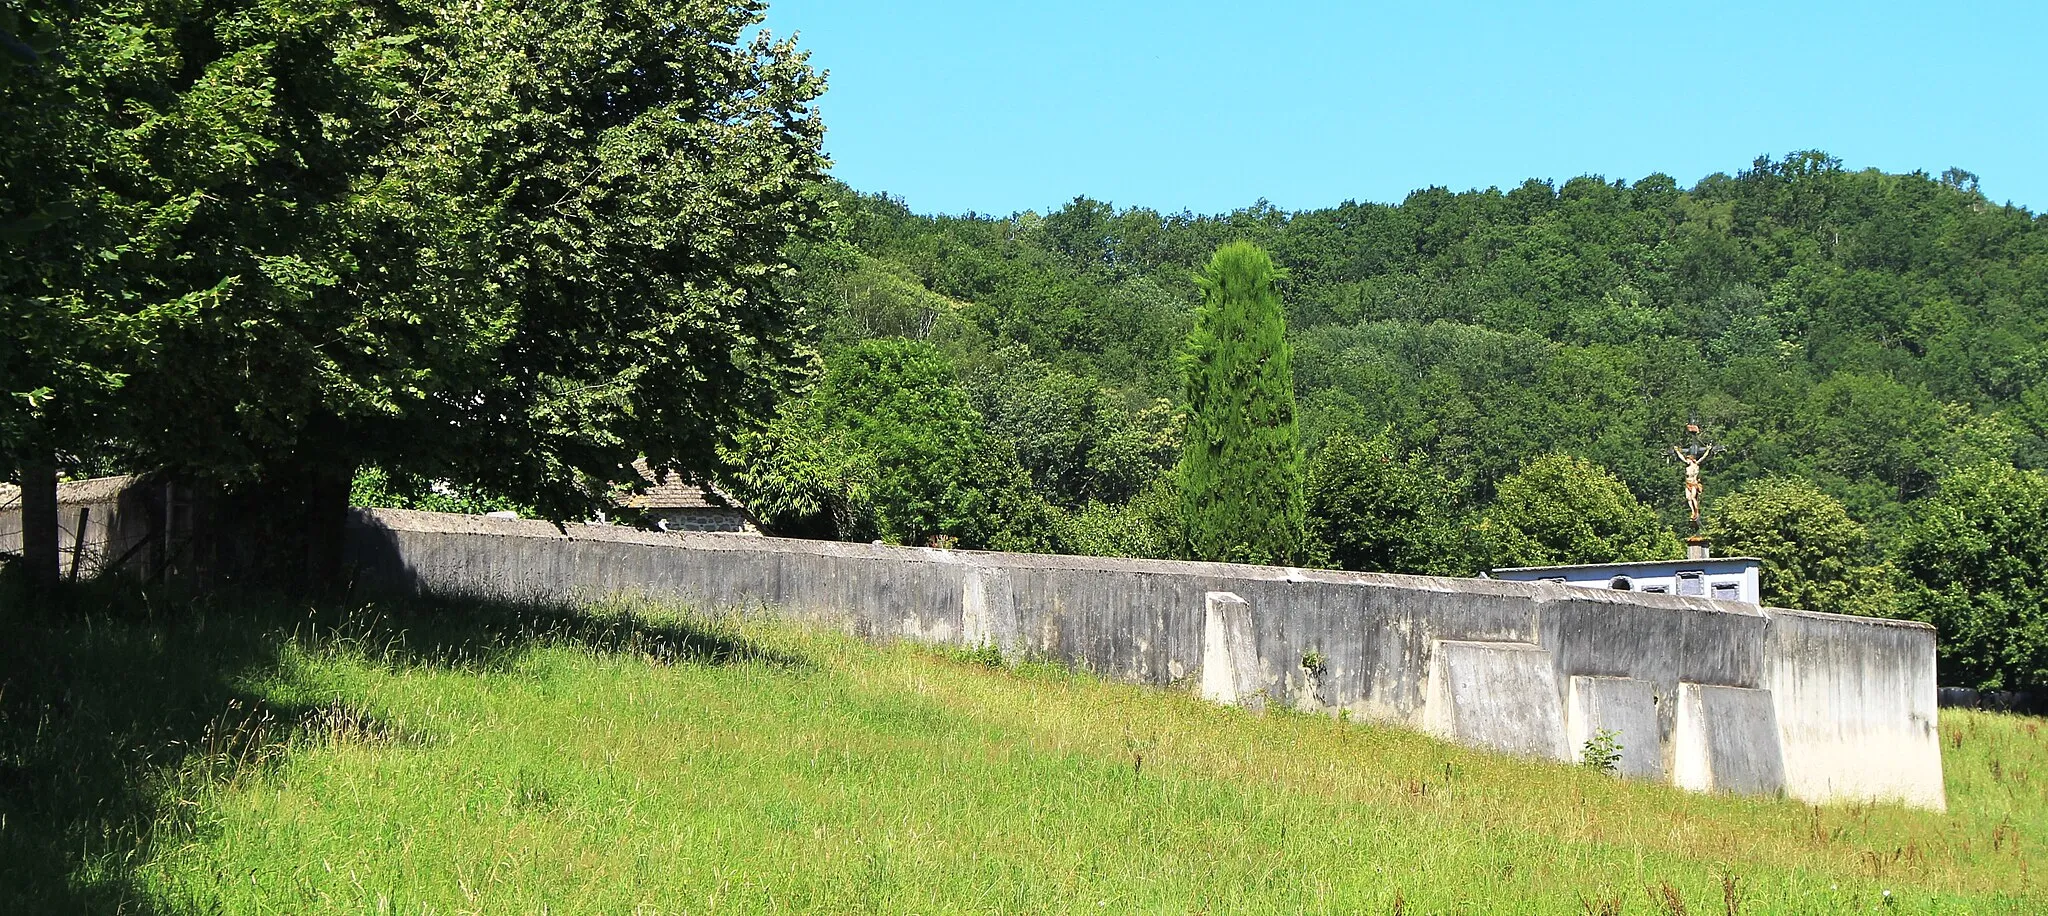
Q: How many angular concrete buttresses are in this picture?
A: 5